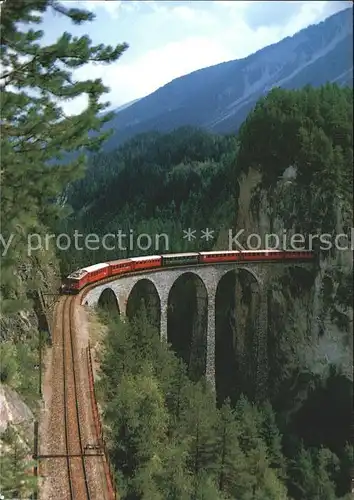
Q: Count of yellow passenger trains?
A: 0